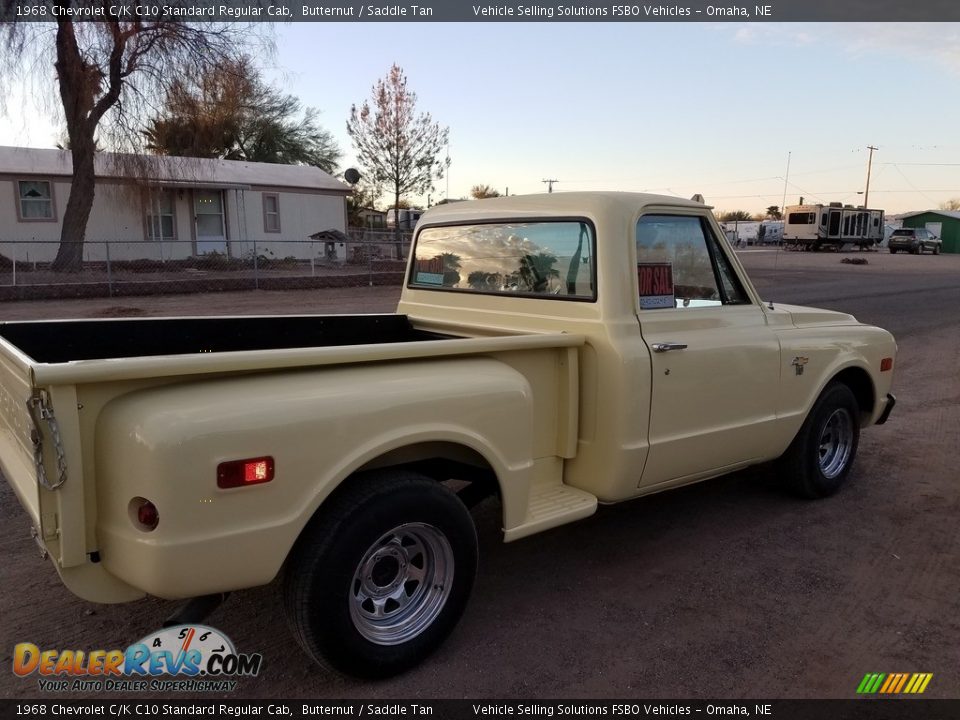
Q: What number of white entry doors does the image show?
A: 1